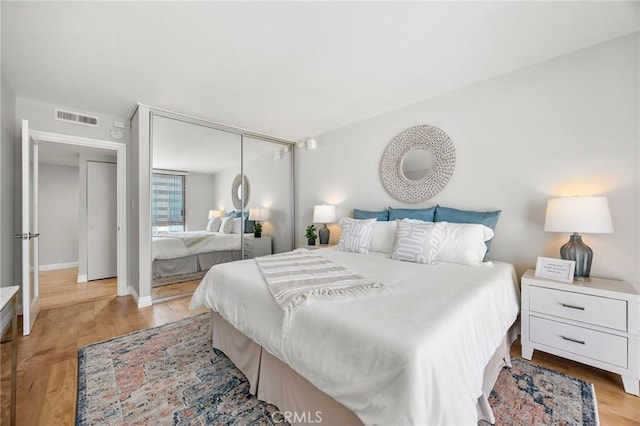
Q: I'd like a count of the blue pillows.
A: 3